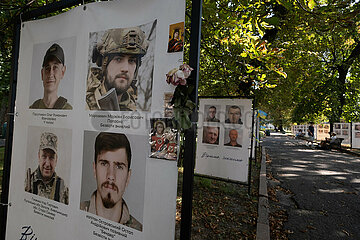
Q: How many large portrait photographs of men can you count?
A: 4